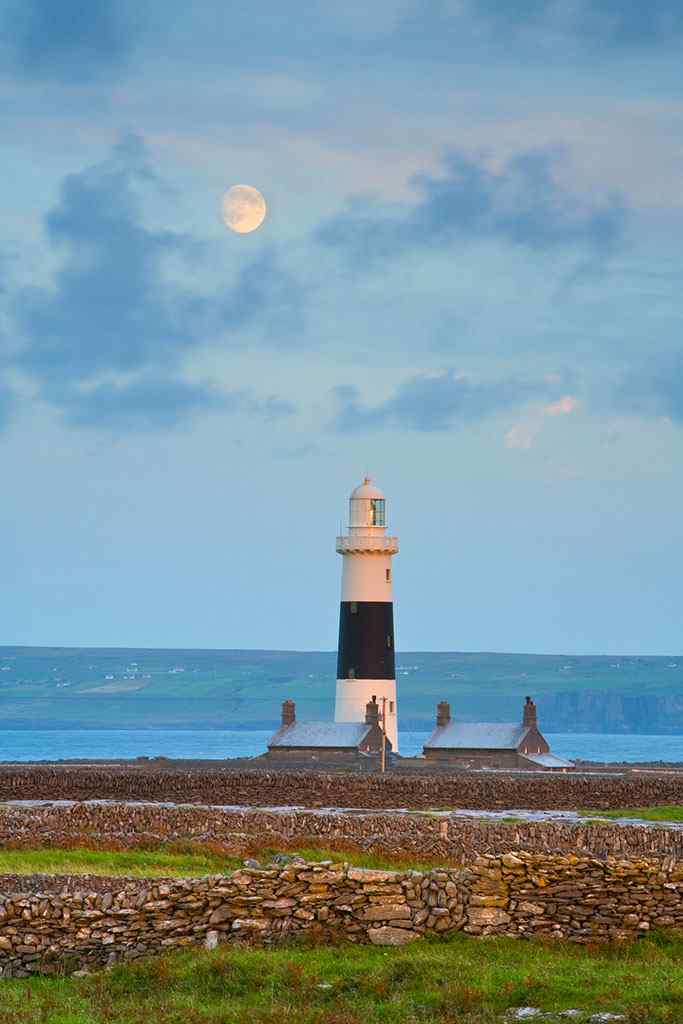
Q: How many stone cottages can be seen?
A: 2